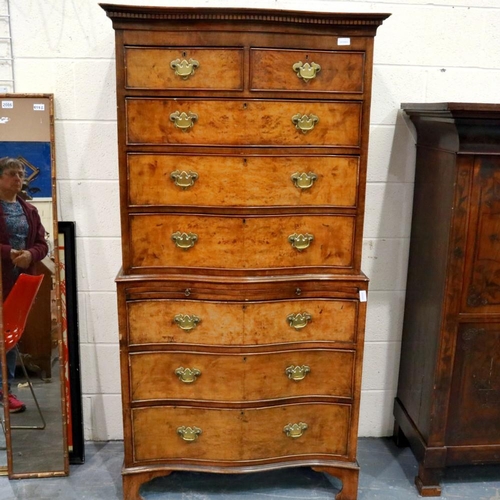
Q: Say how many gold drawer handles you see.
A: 14